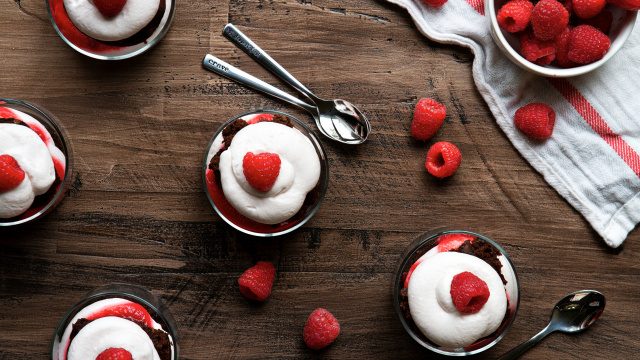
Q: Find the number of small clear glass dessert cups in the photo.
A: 5